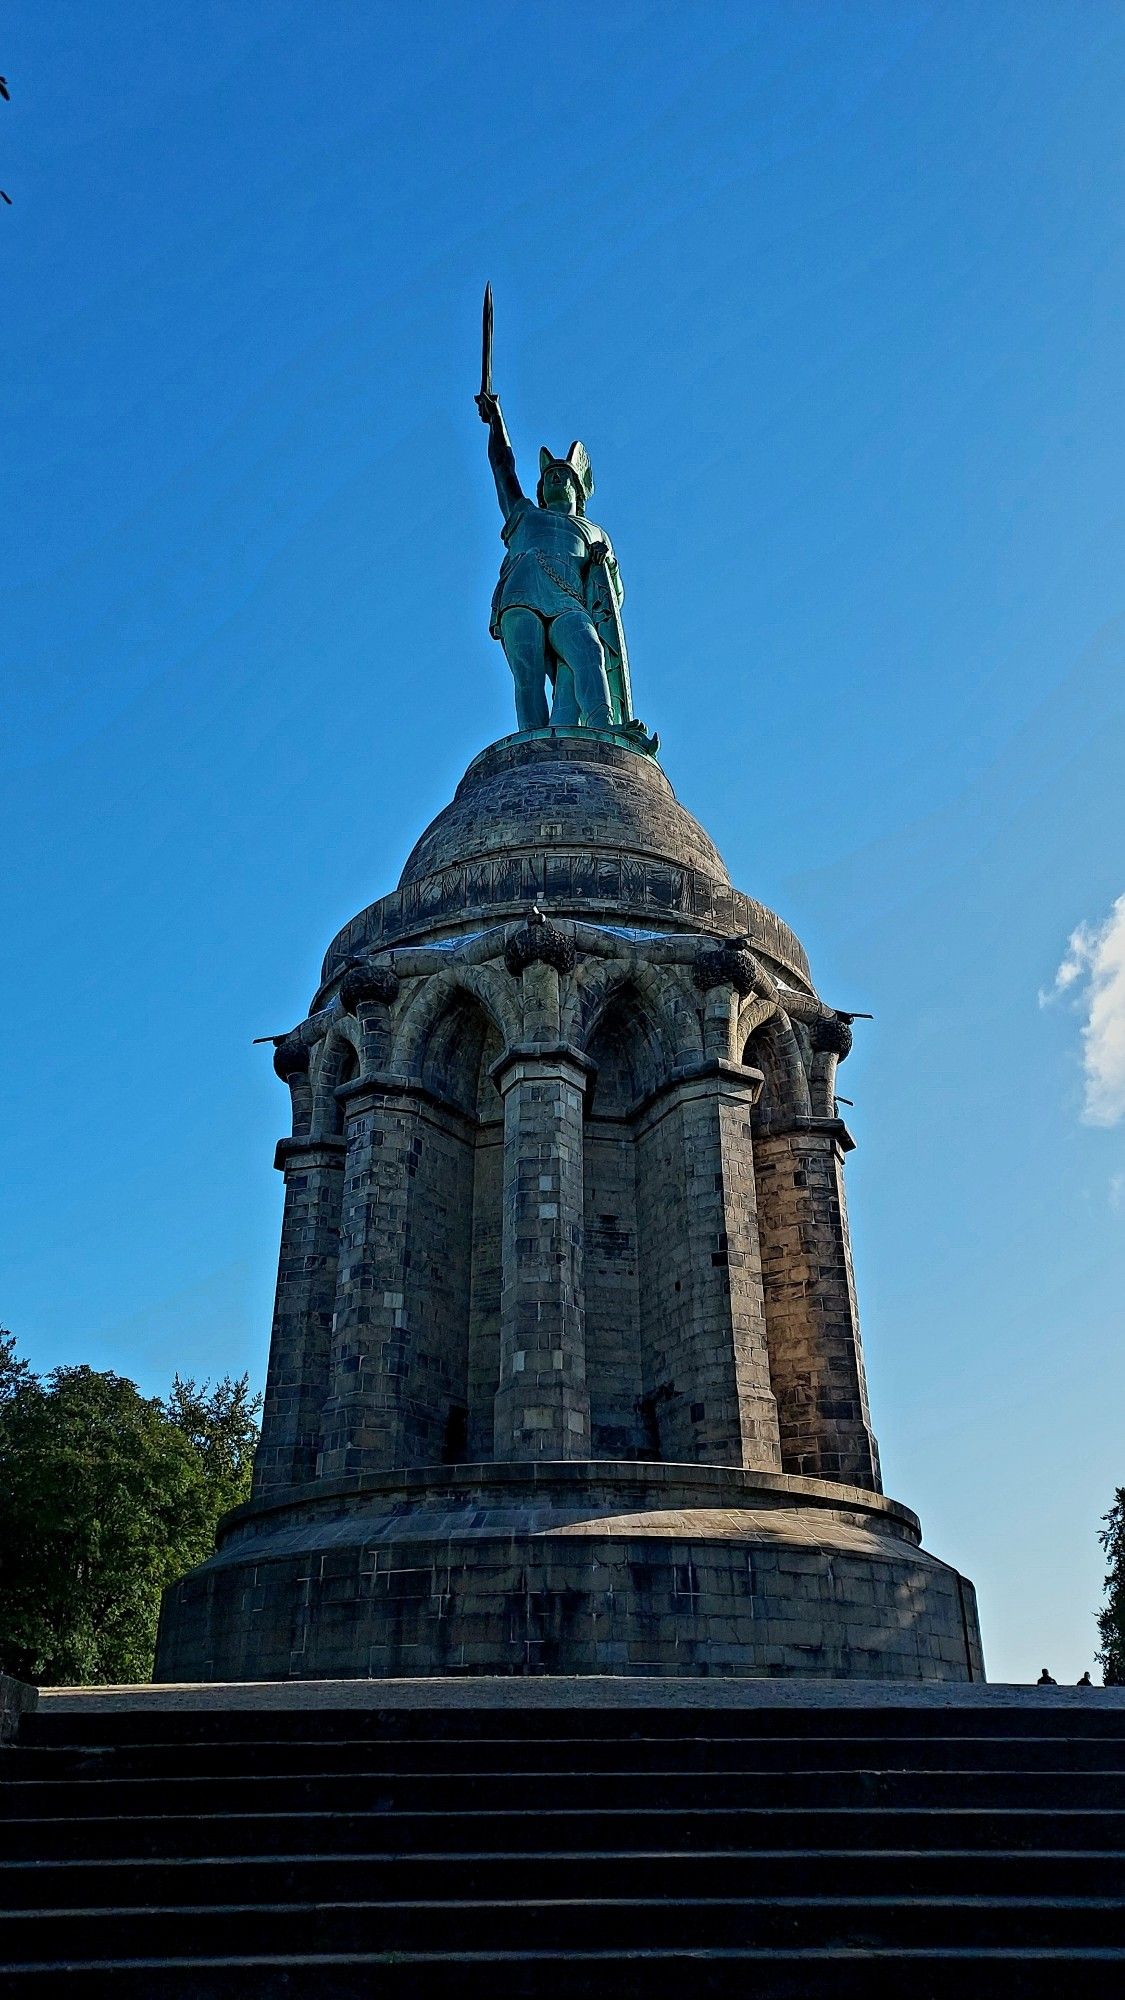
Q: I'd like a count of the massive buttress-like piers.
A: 5